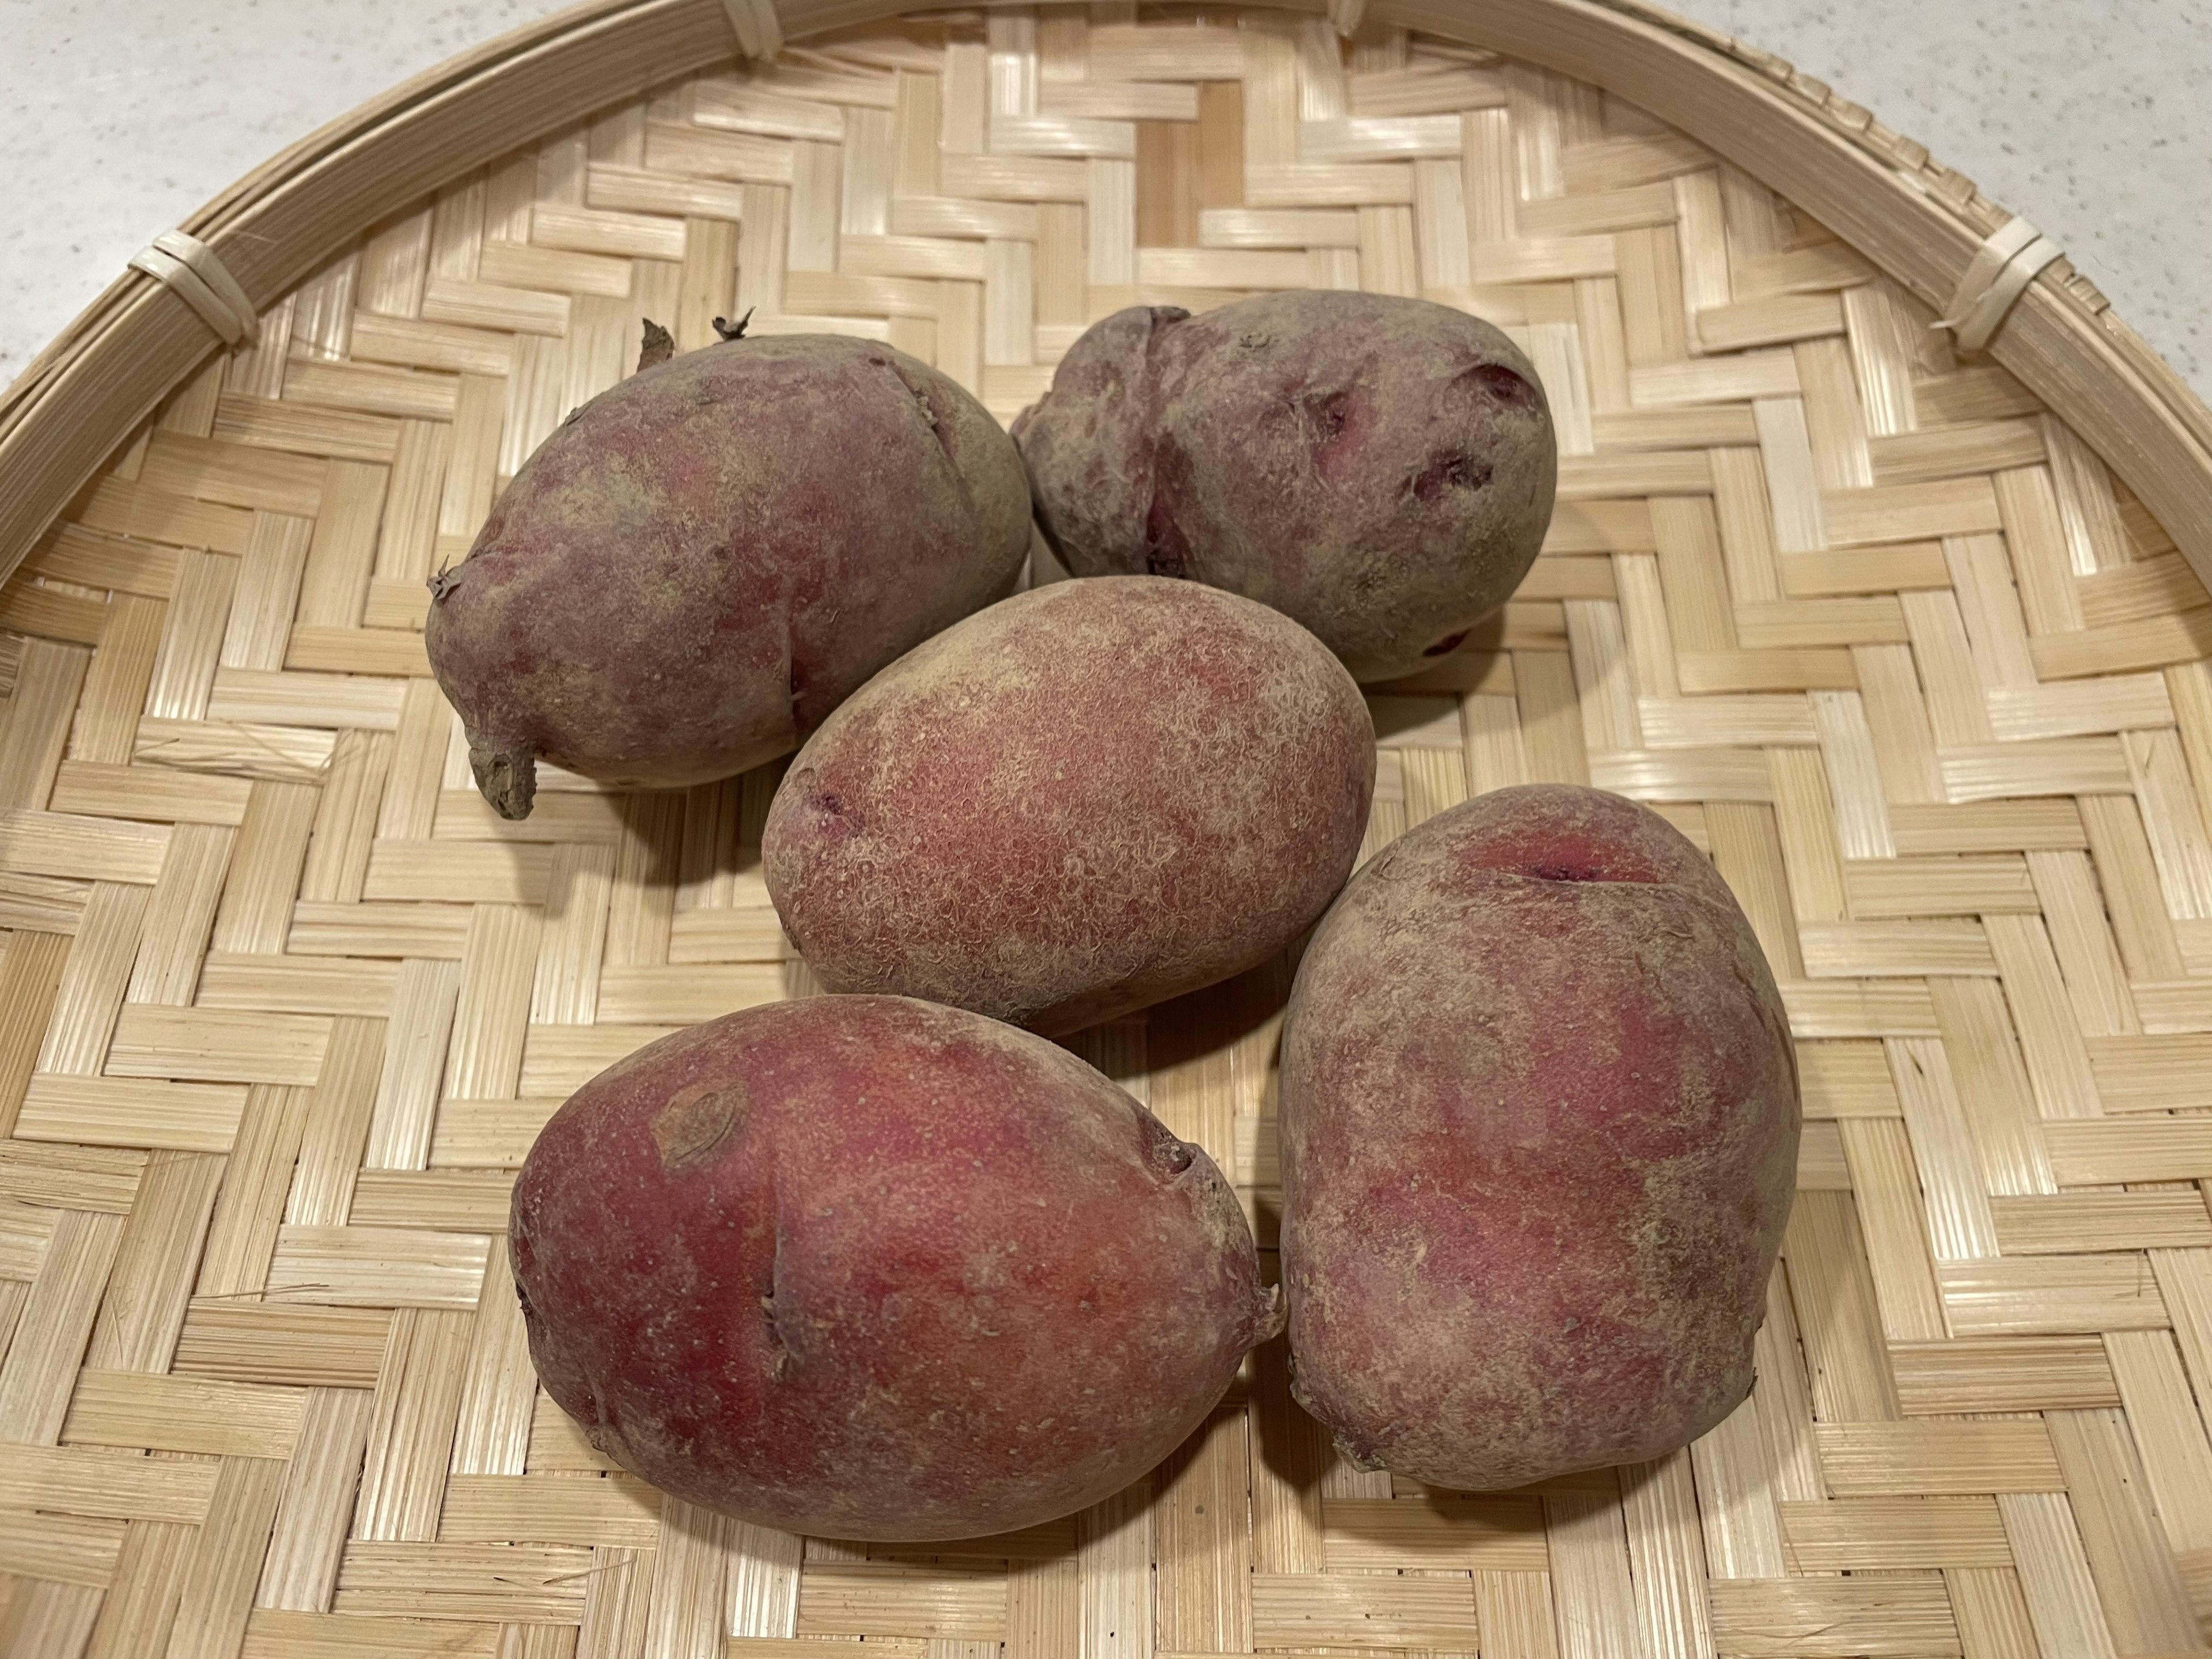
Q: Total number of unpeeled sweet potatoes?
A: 5